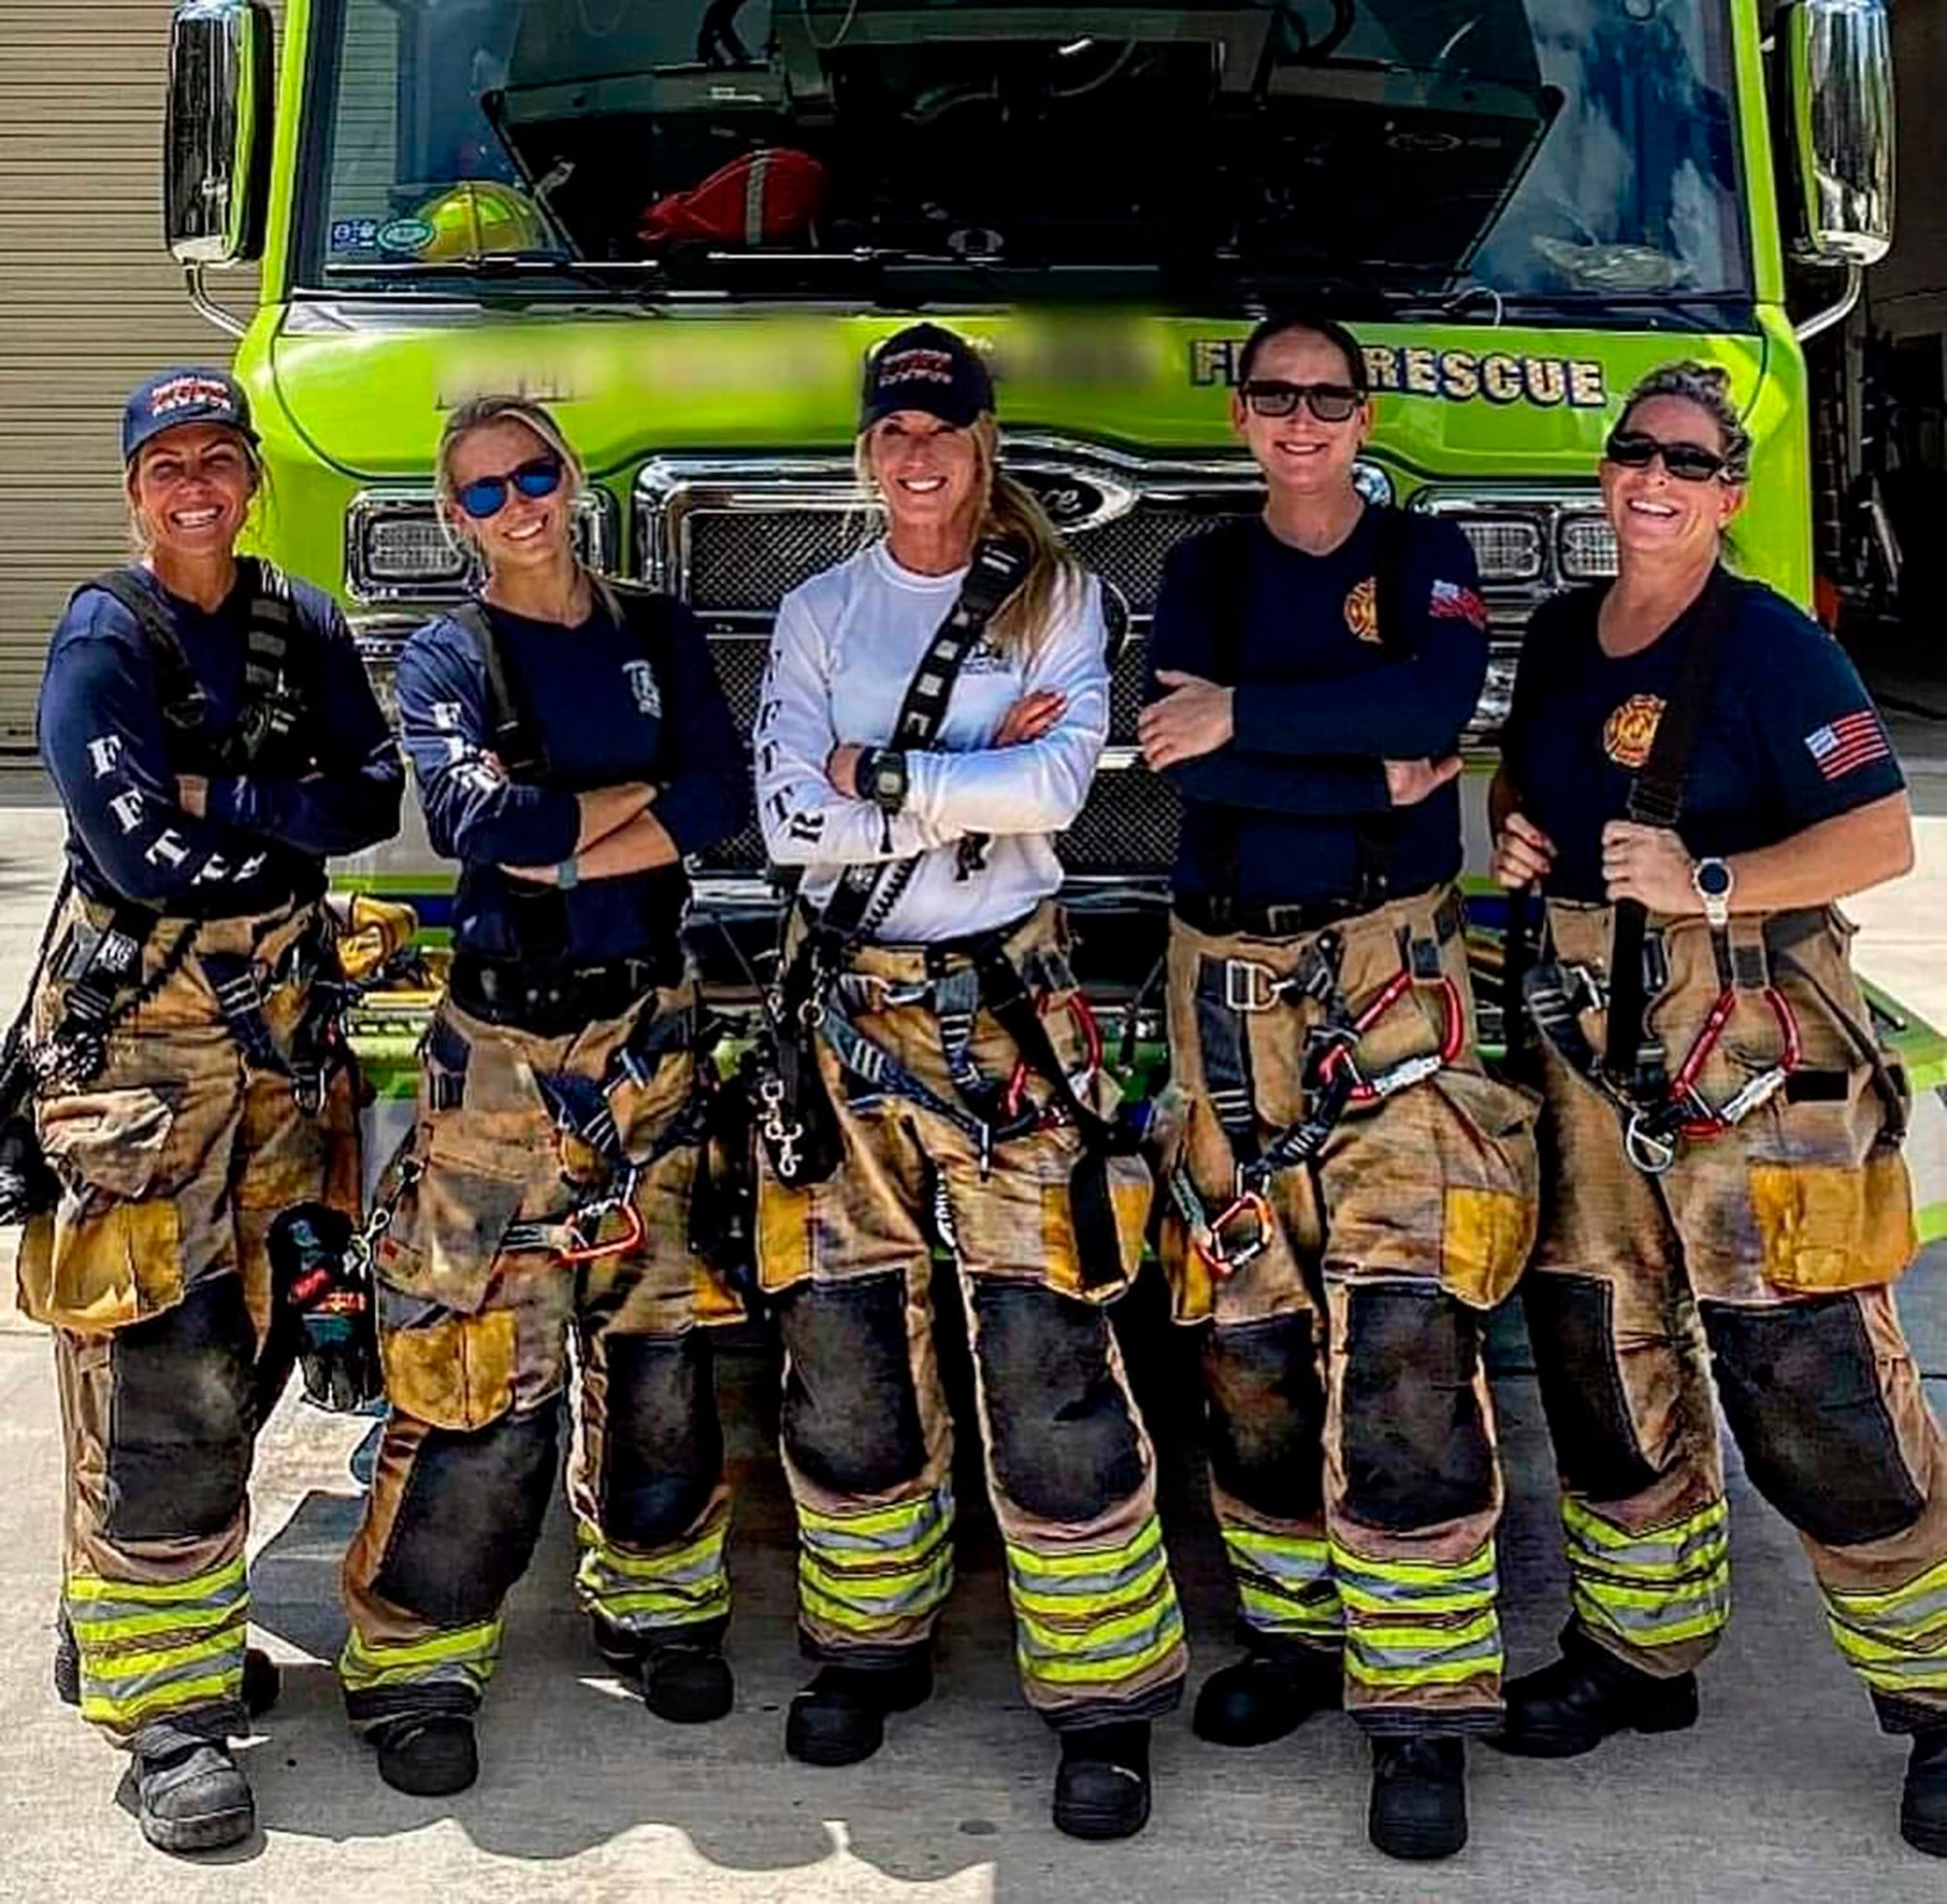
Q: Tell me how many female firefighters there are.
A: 5